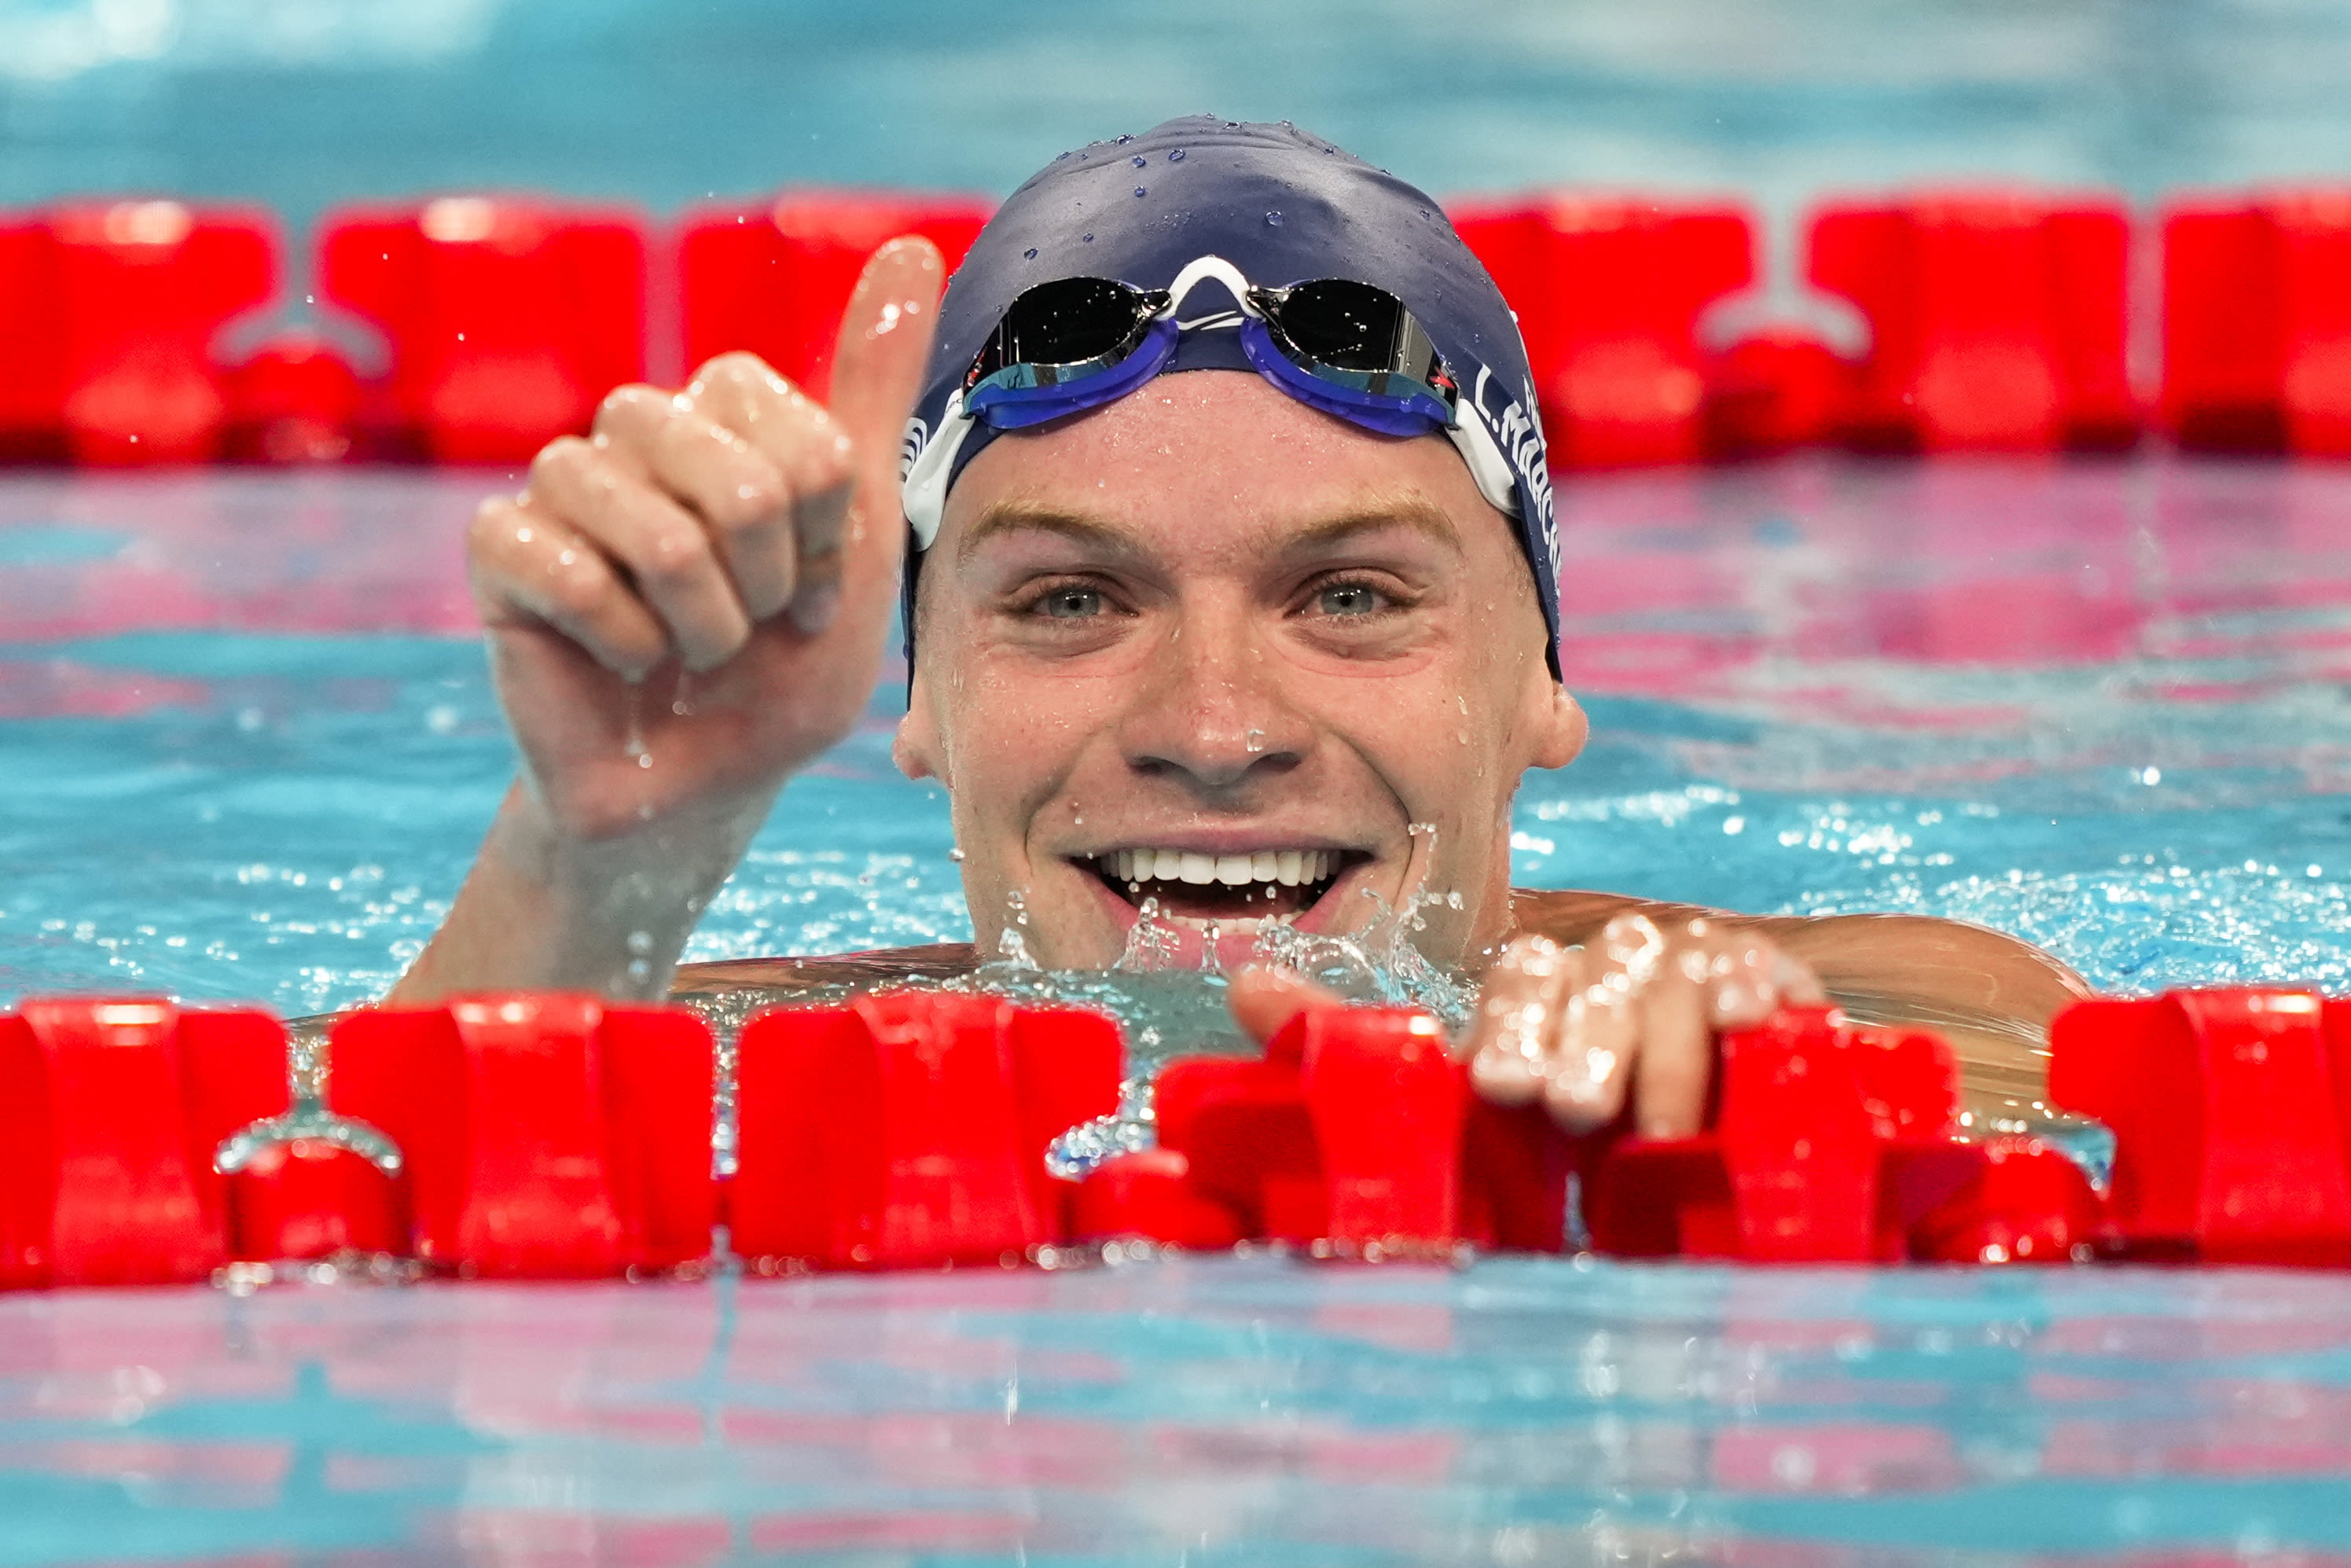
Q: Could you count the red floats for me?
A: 12